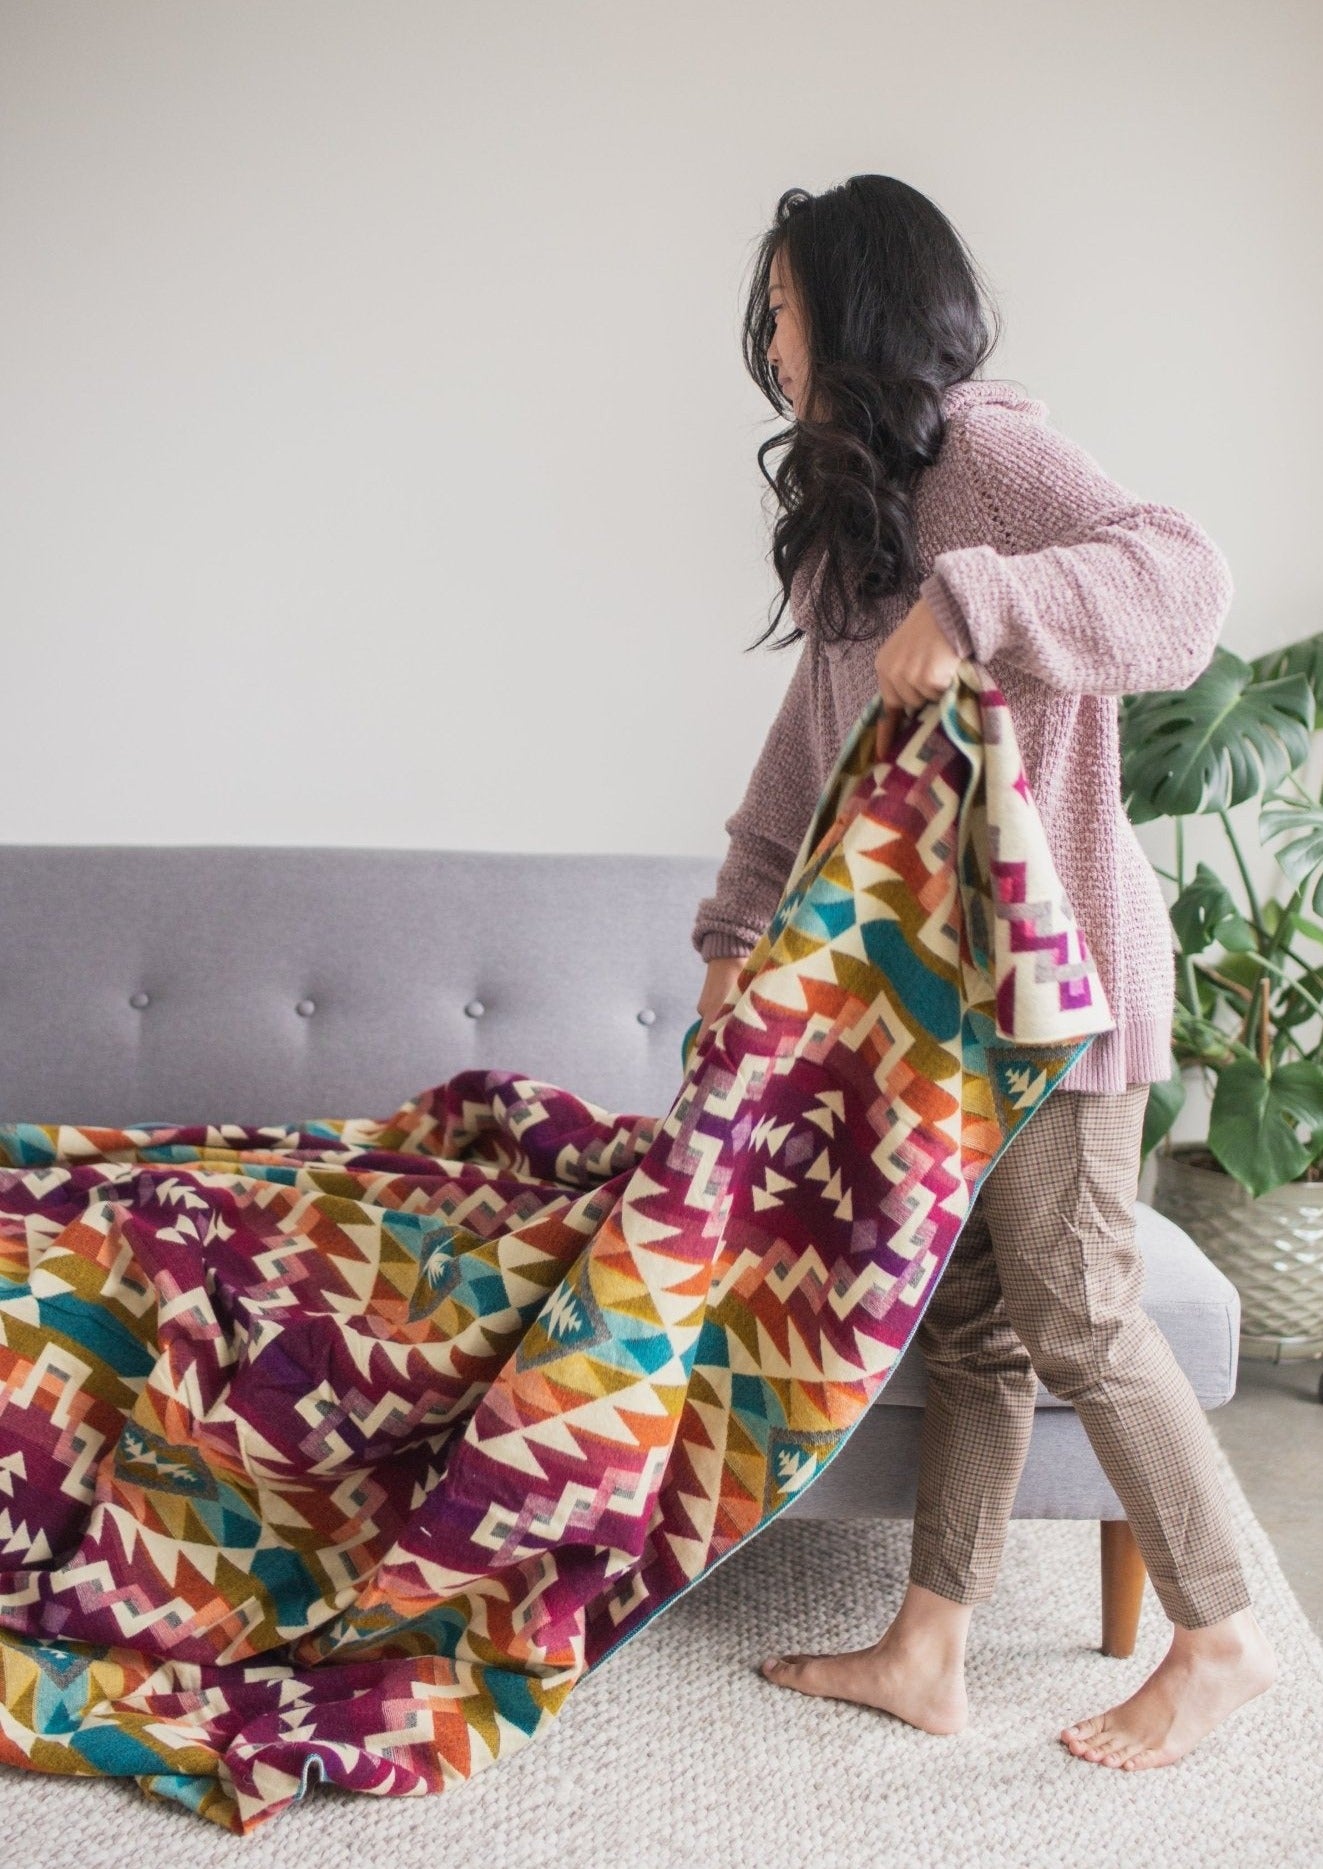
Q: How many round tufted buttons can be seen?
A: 4